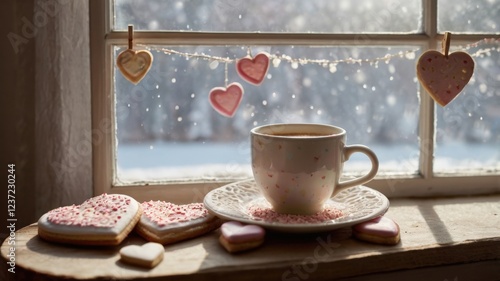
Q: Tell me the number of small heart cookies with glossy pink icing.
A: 2